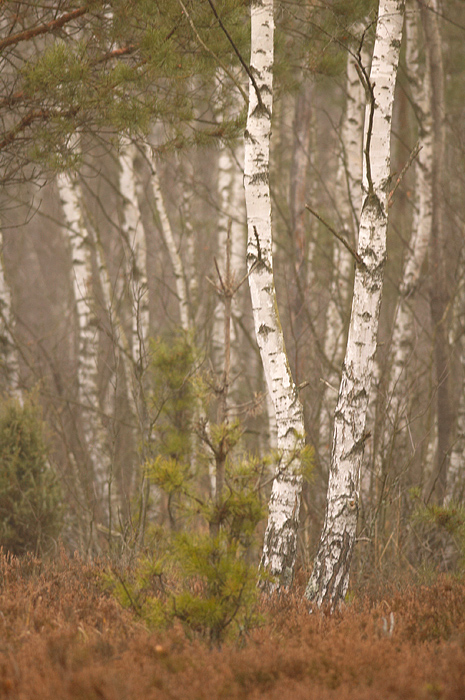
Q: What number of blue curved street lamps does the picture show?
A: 0